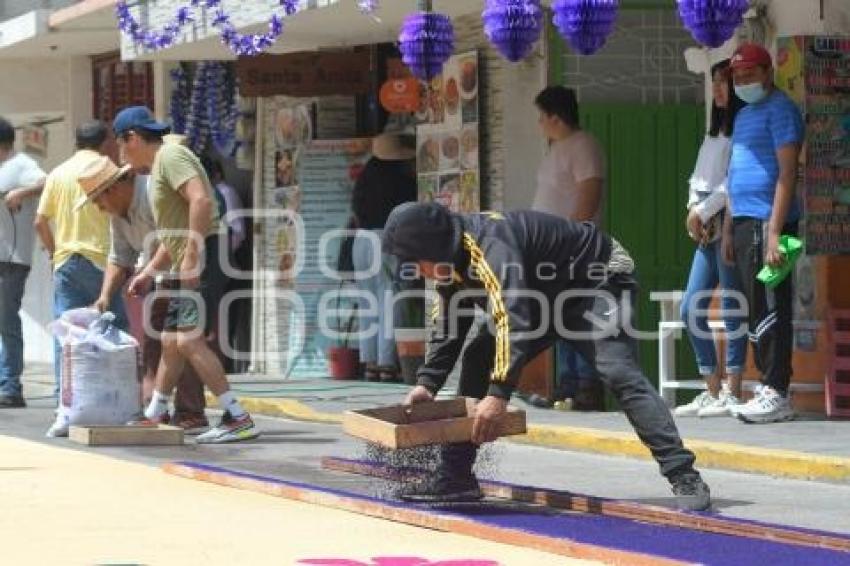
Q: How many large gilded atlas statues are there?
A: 0